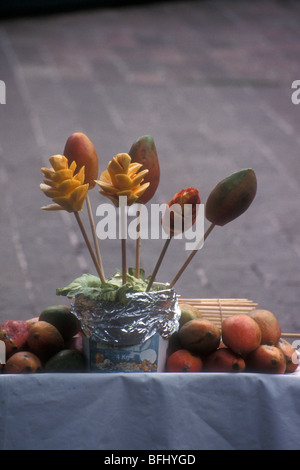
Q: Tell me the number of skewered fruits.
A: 6